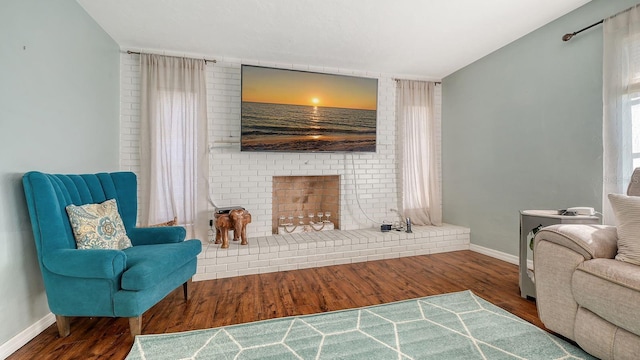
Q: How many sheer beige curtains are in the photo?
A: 3